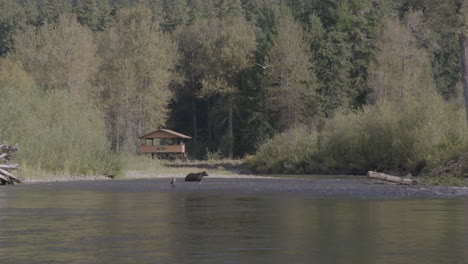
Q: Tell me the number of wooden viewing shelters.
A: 1